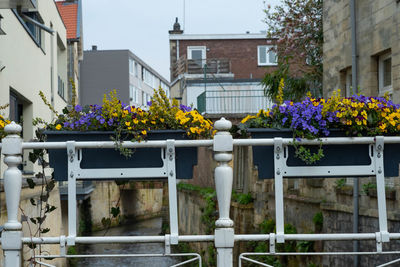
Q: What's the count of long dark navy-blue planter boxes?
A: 2